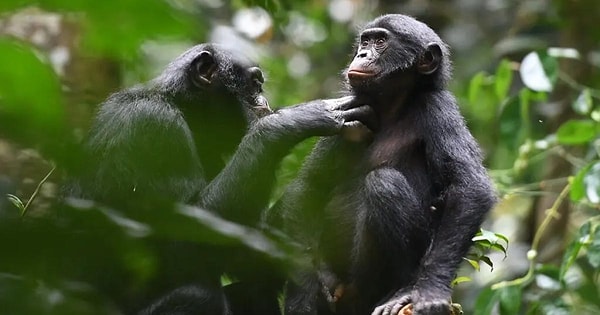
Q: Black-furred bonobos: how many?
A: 2